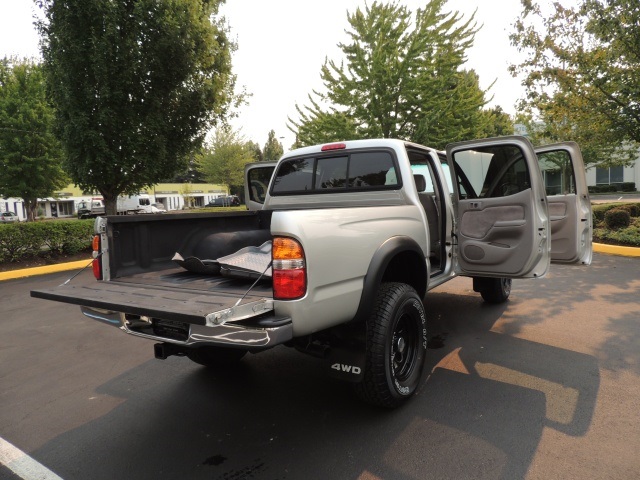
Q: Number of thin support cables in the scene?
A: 2